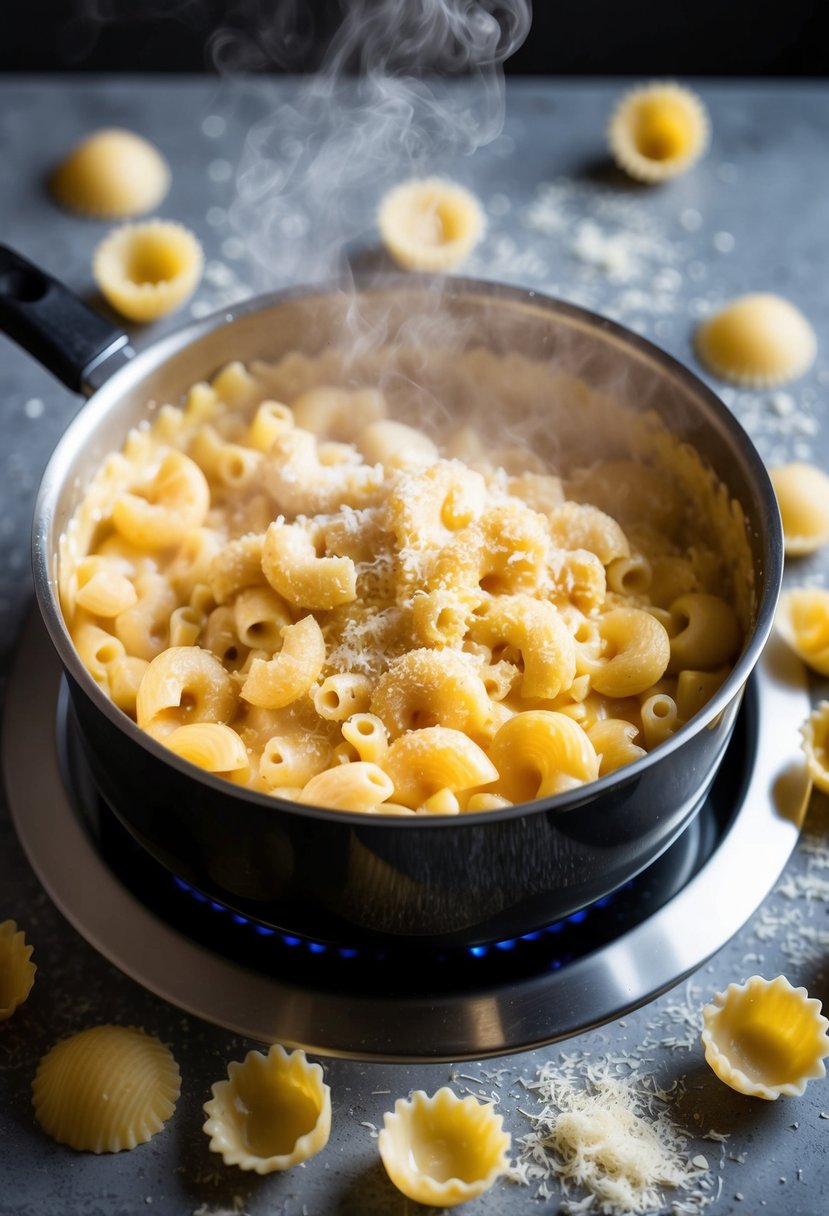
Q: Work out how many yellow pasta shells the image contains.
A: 13